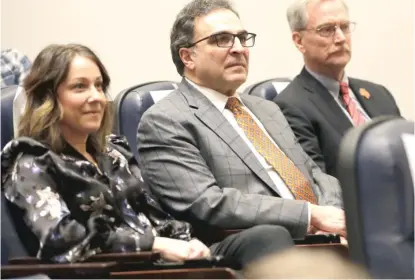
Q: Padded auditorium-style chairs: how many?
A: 4